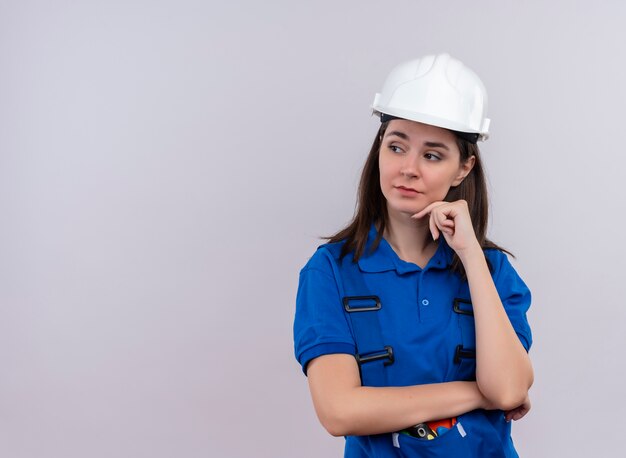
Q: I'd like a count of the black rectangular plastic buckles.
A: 4